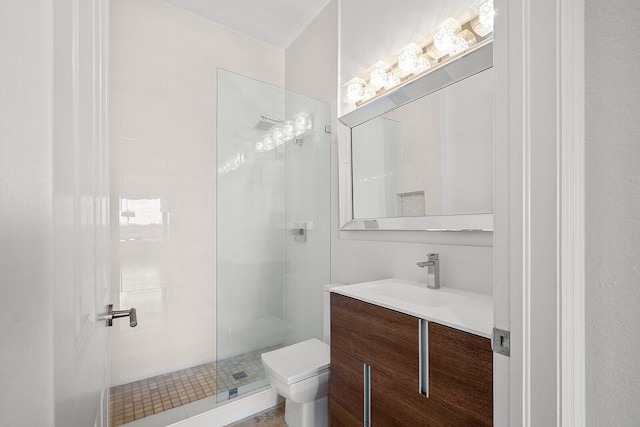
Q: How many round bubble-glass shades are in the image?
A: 5